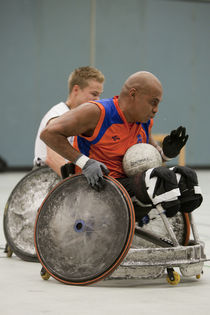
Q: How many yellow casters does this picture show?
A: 4